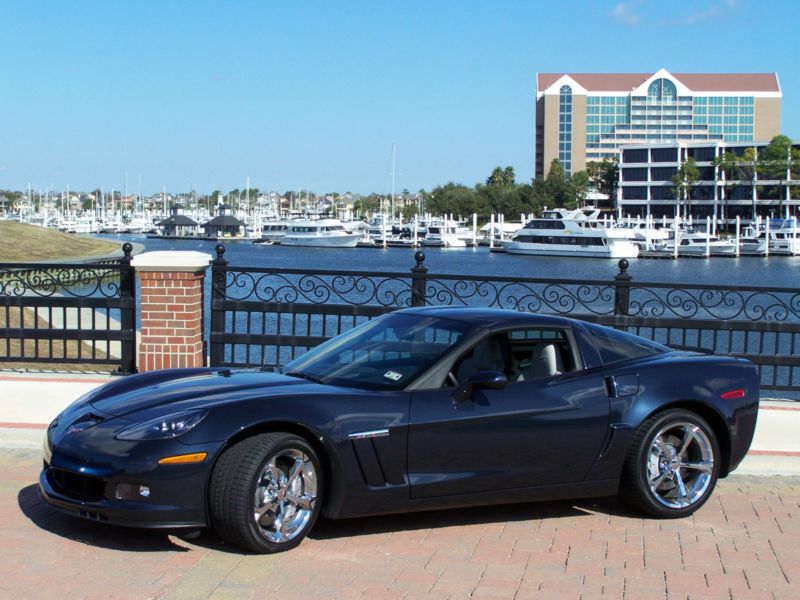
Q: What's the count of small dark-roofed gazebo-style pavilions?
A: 2